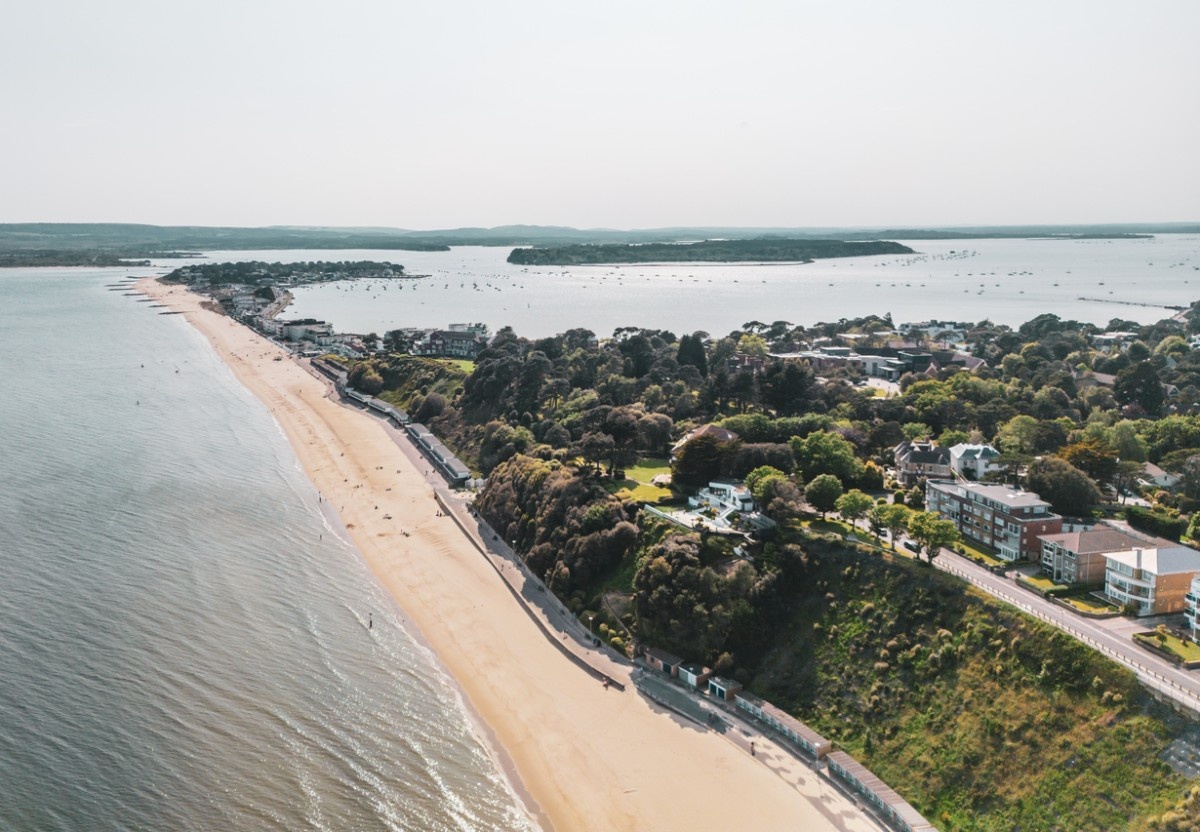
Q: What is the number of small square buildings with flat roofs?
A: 3